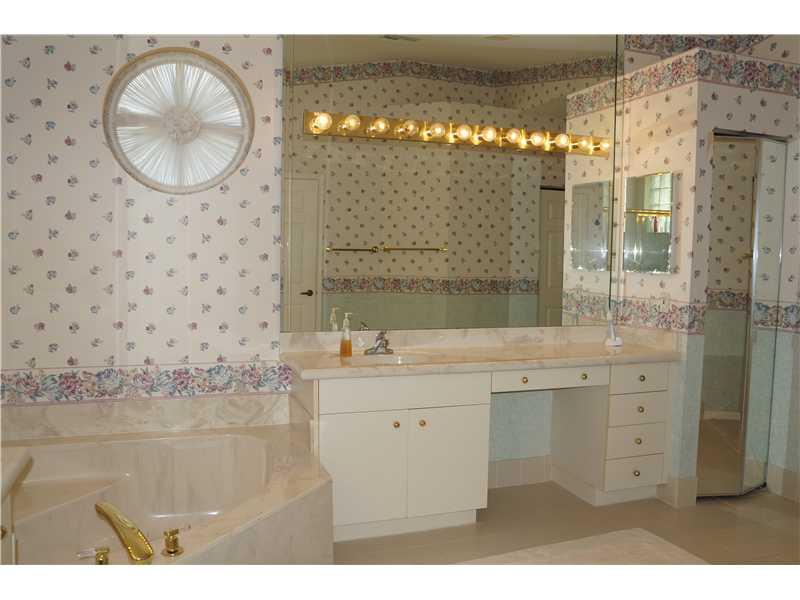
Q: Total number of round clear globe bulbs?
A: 12